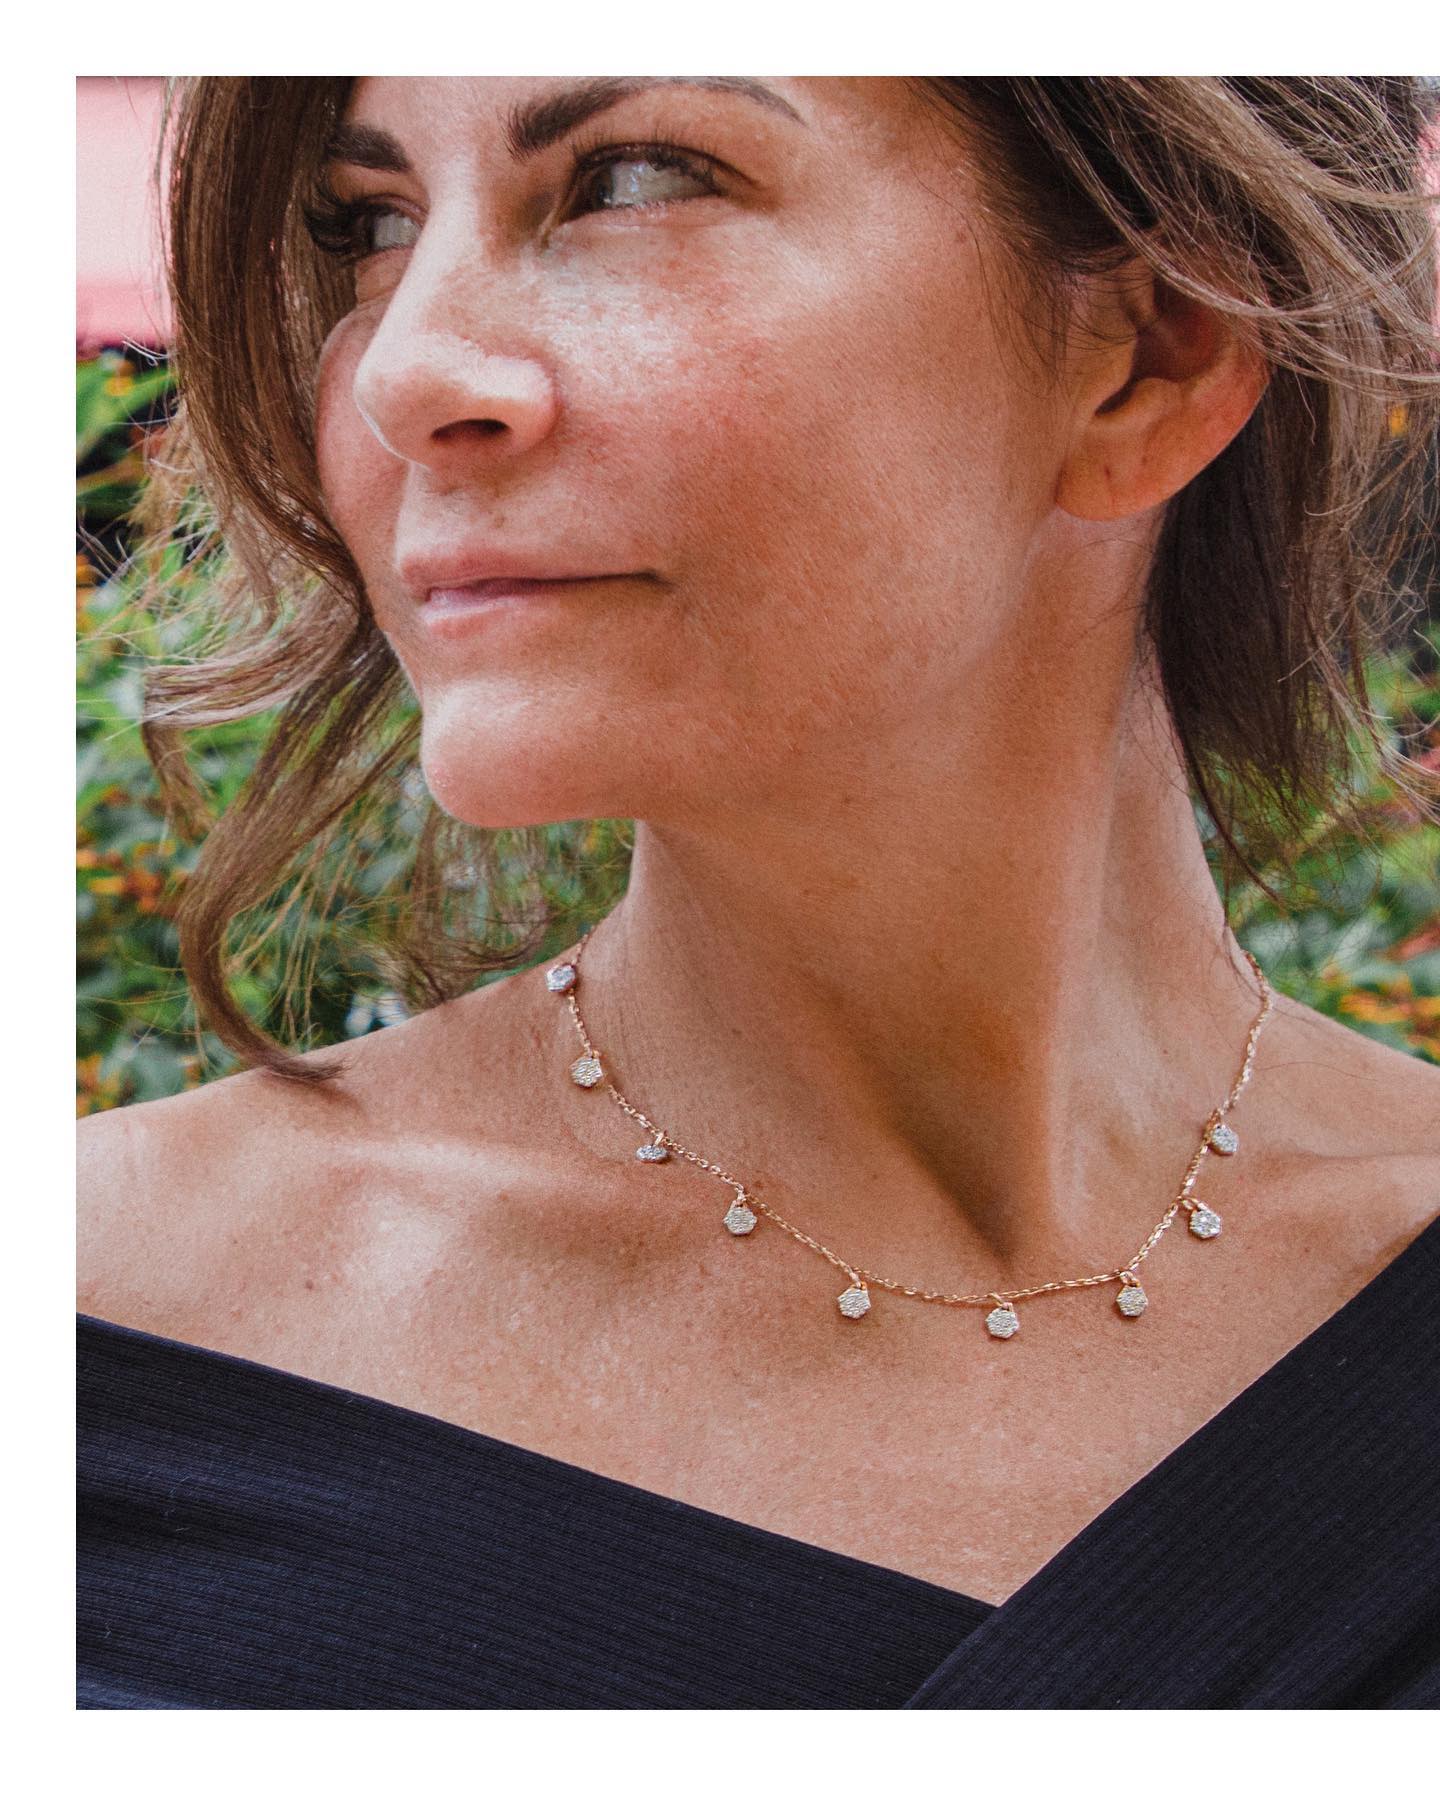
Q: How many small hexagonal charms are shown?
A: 9